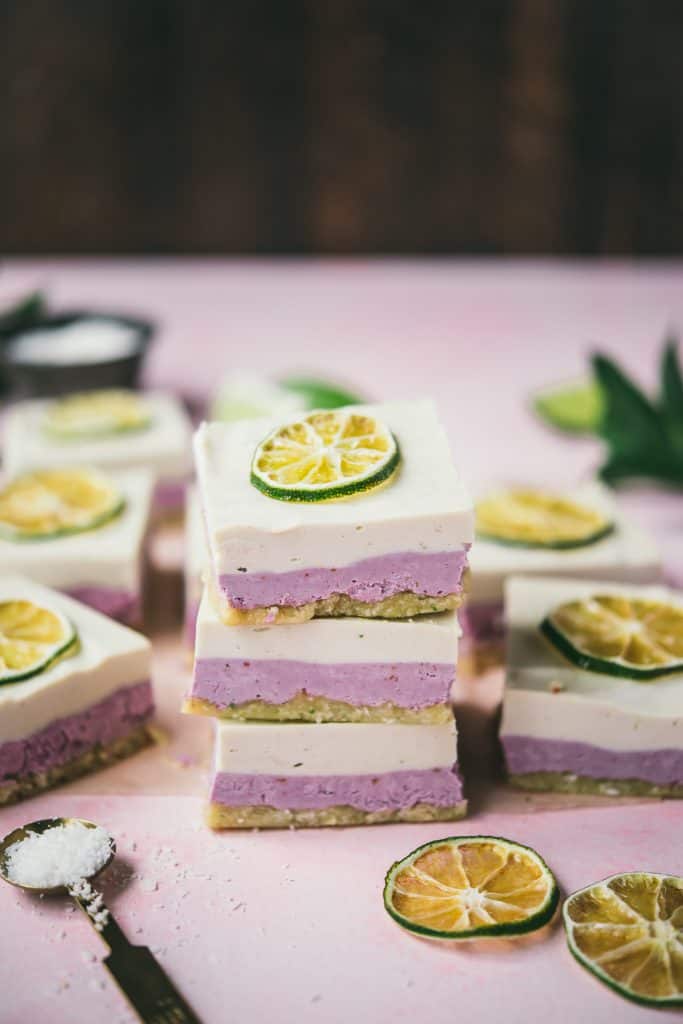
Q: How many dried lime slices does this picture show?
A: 8